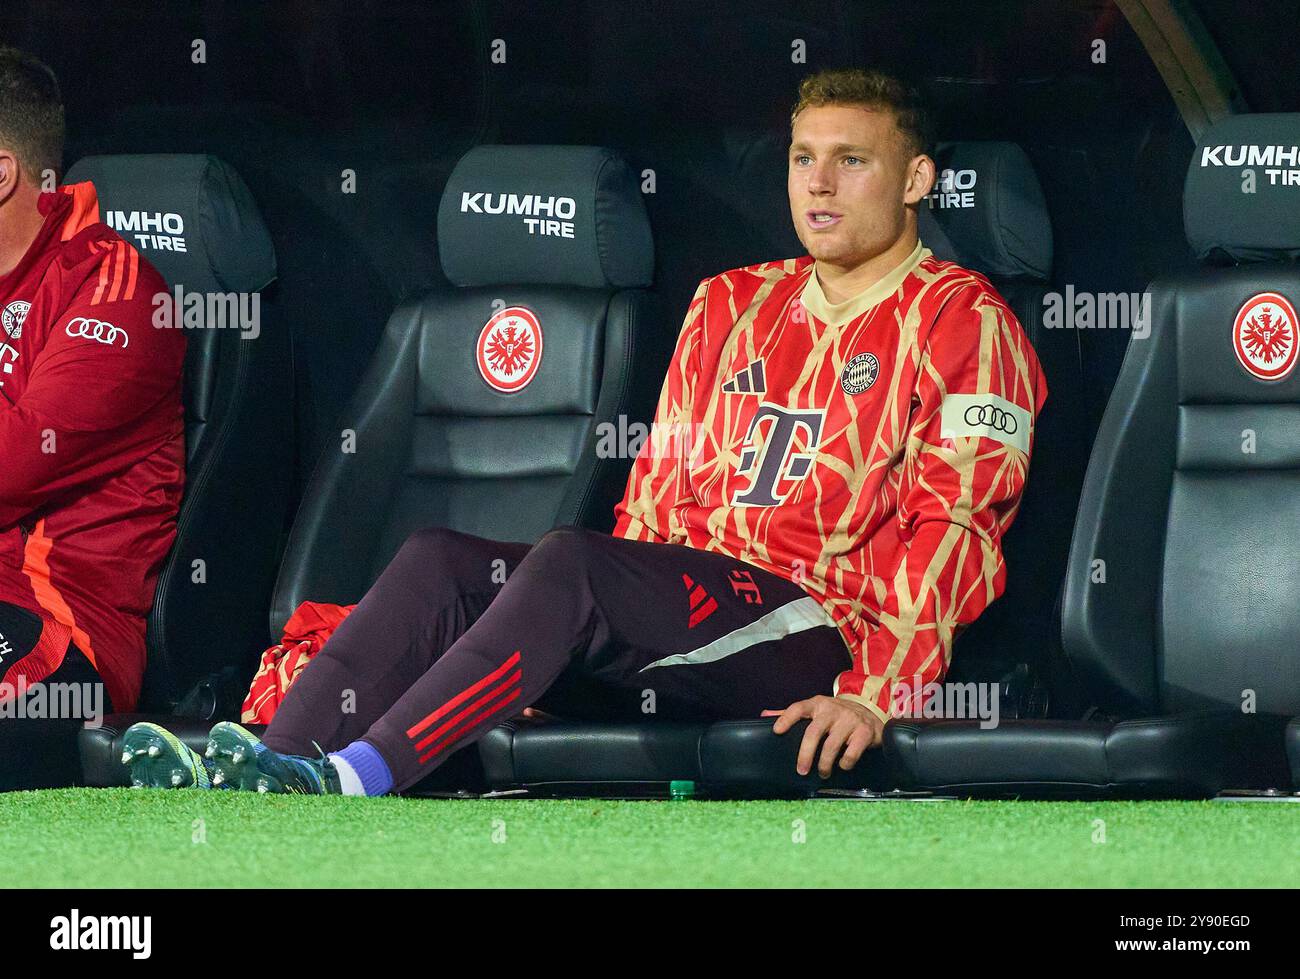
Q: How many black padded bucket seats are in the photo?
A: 4